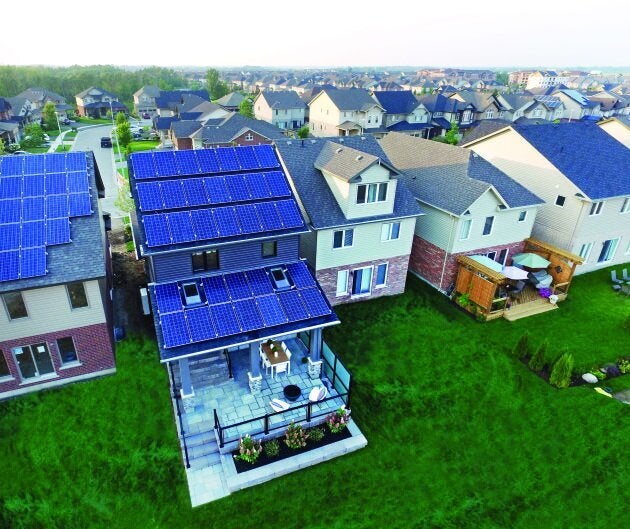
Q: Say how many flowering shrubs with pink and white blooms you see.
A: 3